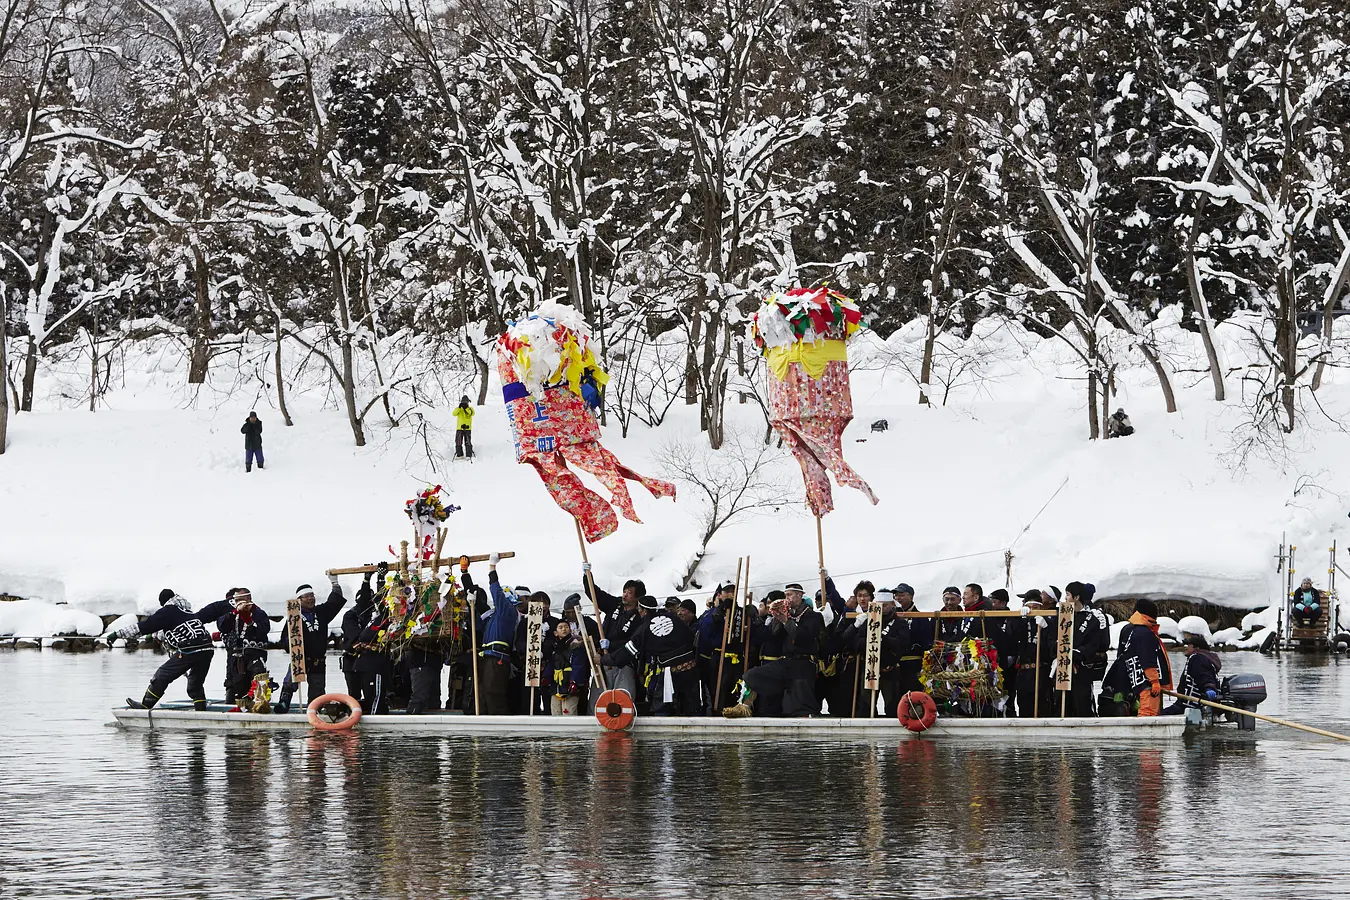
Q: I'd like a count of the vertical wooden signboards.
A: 4